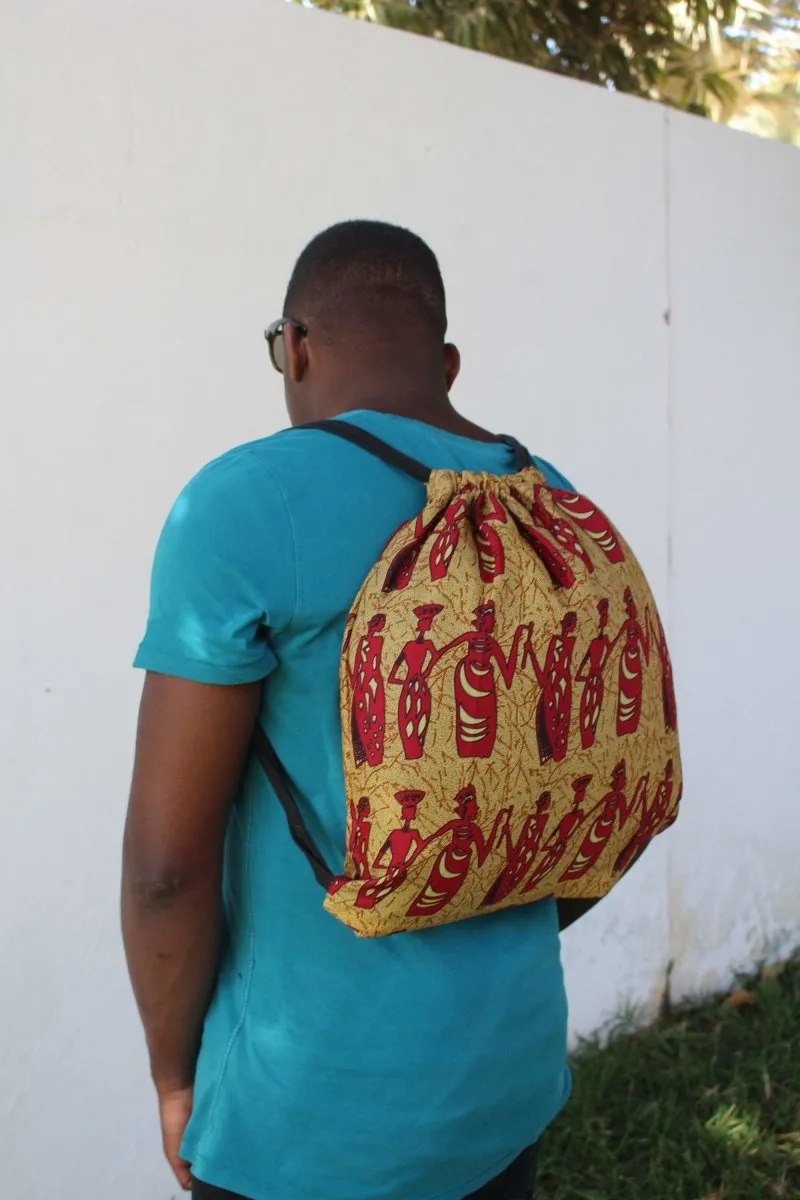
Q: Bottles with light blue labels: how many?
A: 0